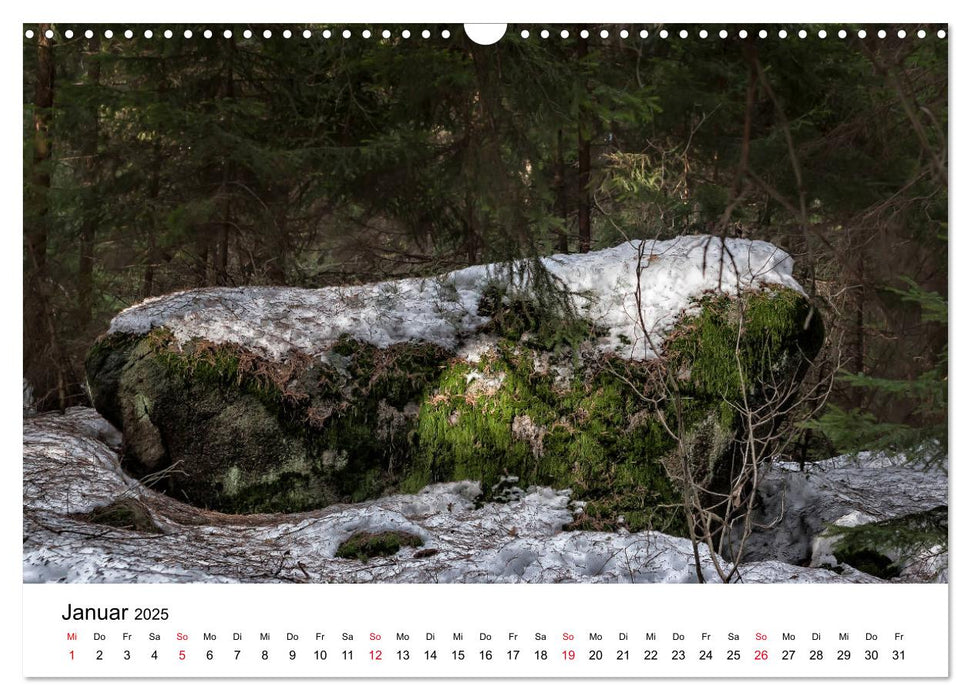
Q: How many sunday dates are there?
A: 4